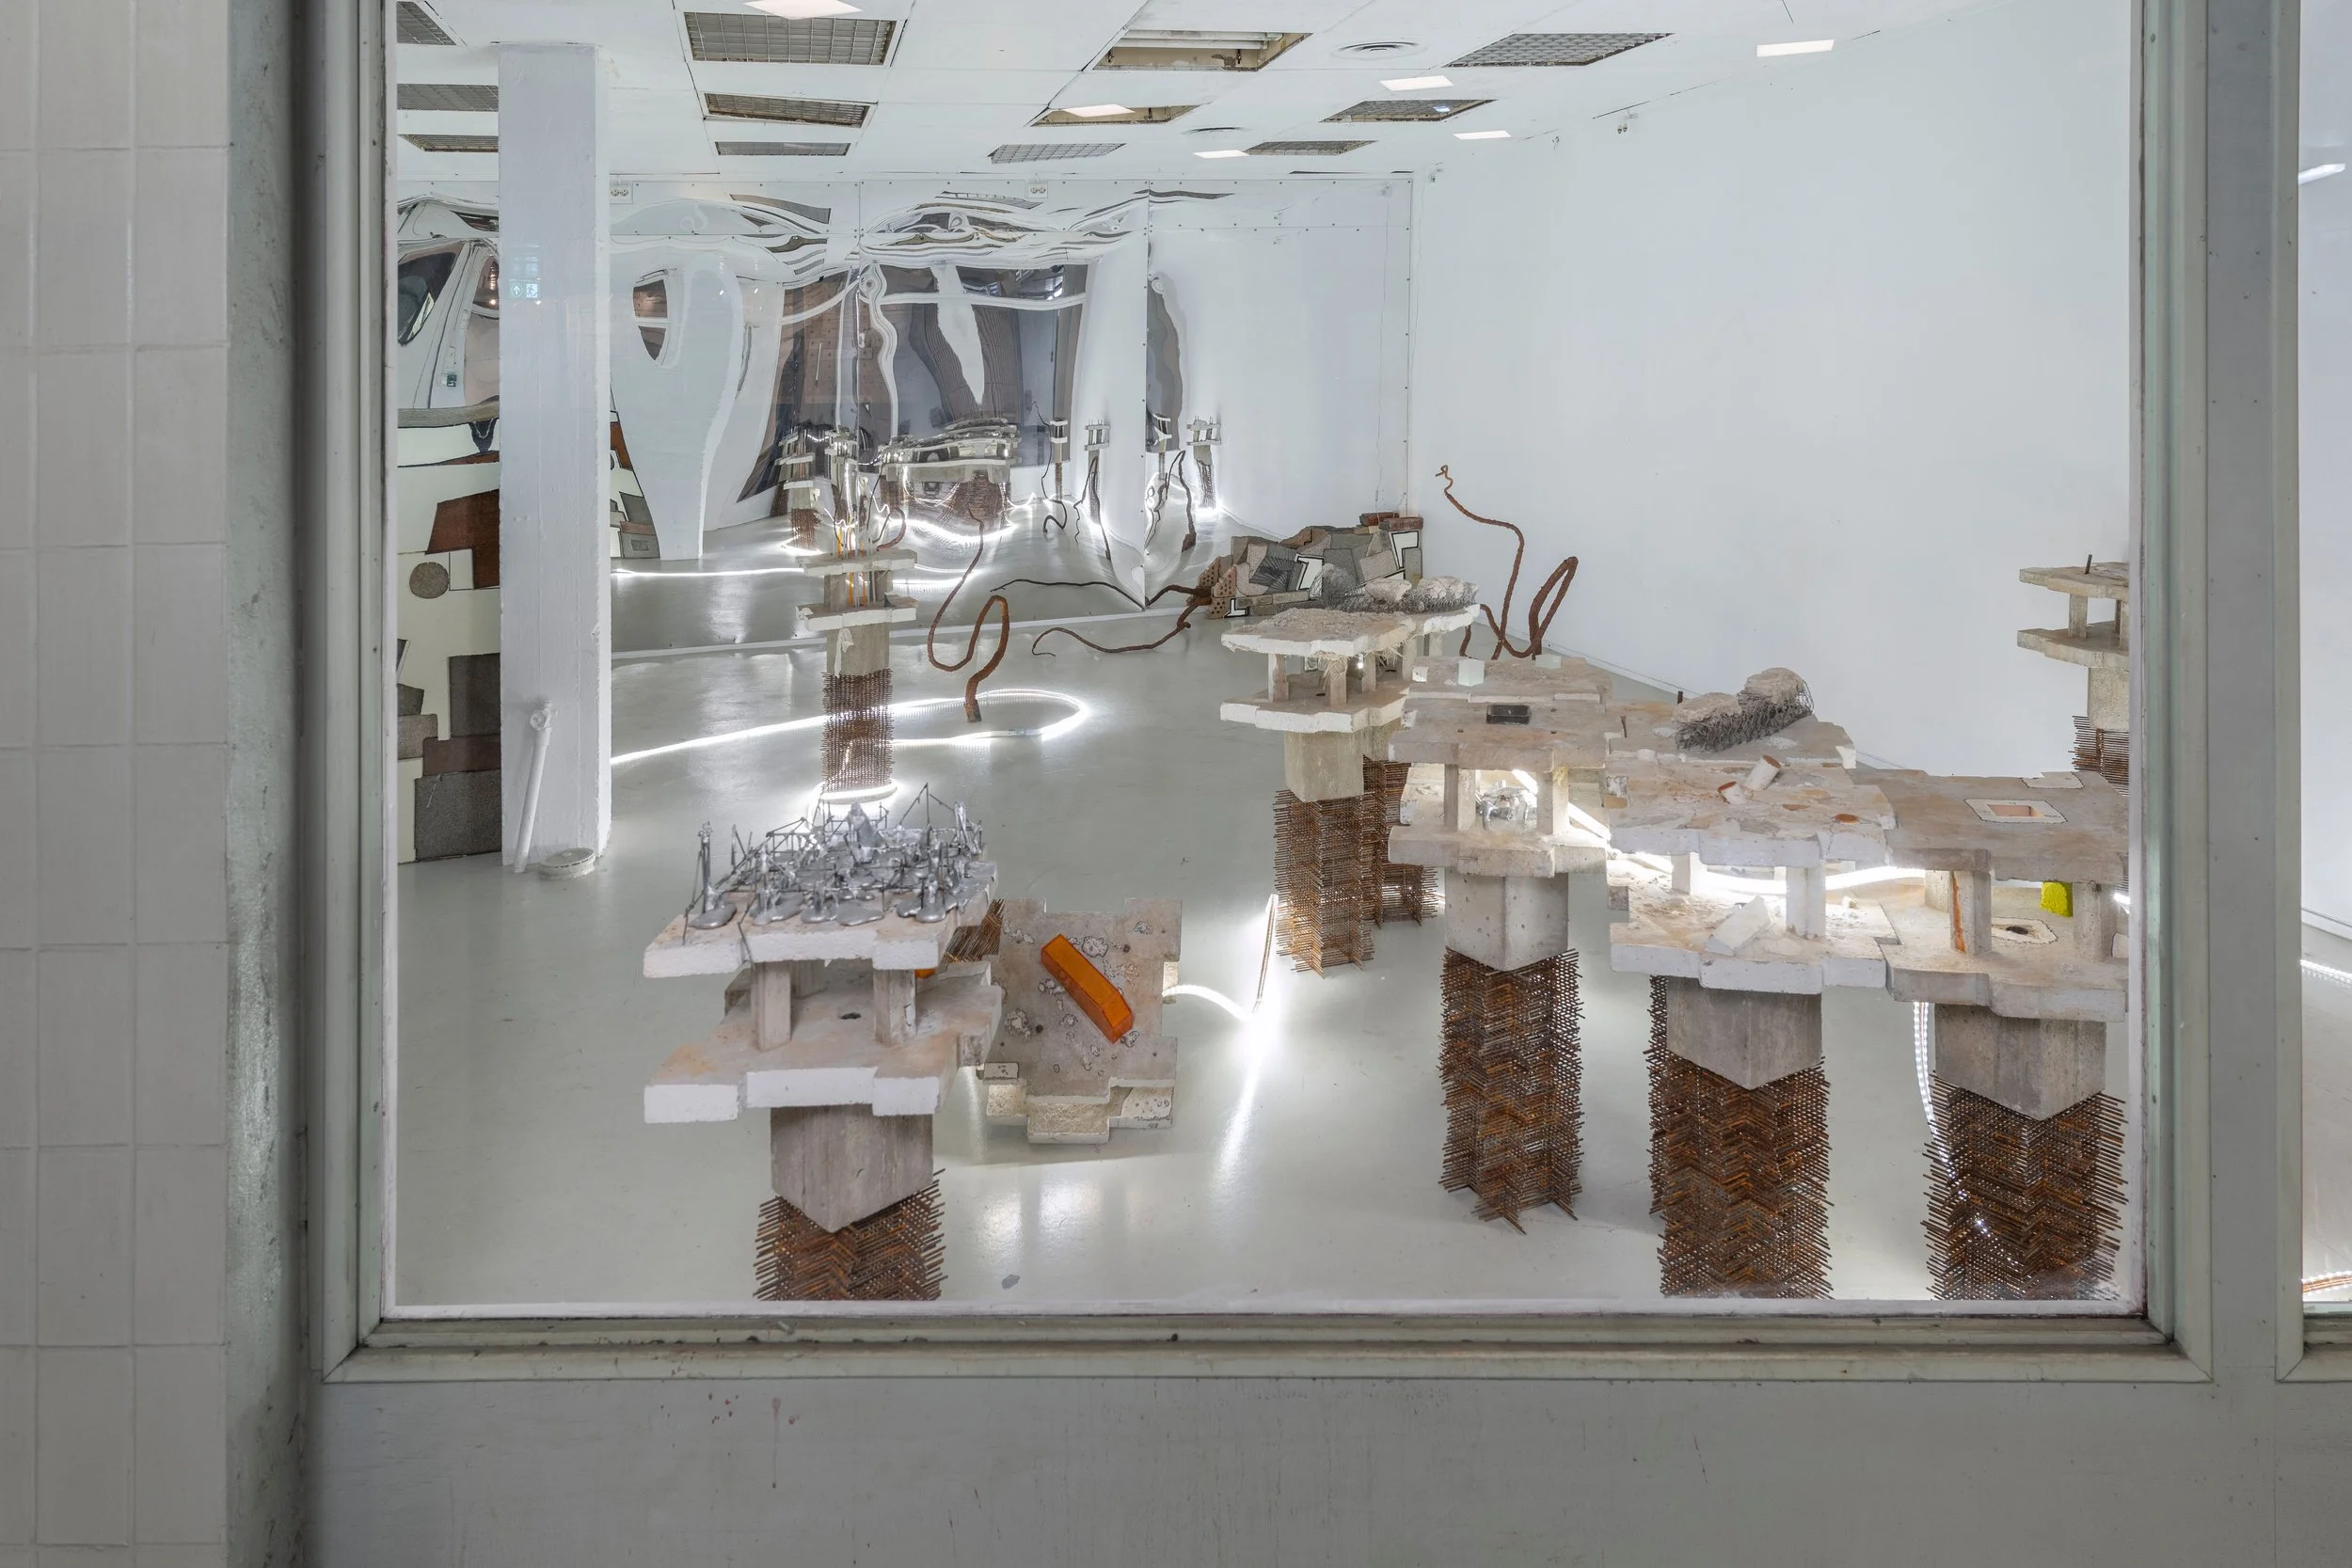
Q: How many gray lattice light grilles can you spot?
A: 10